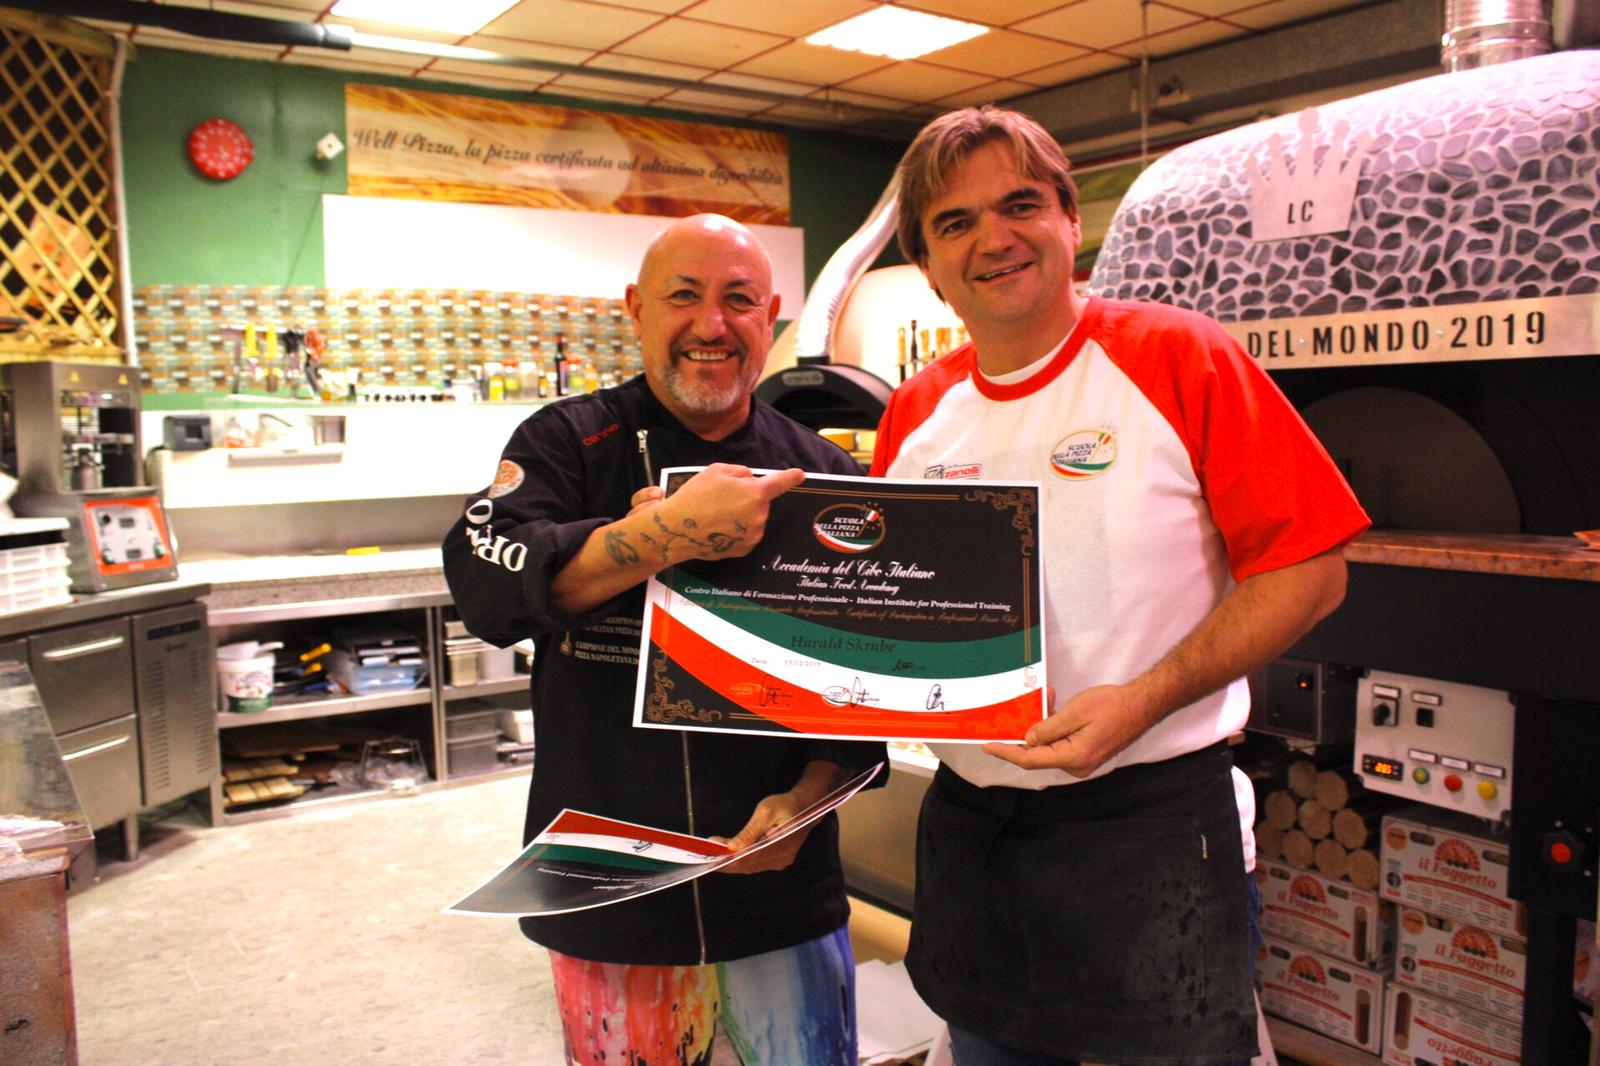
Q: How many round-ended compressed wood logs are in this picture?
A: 9